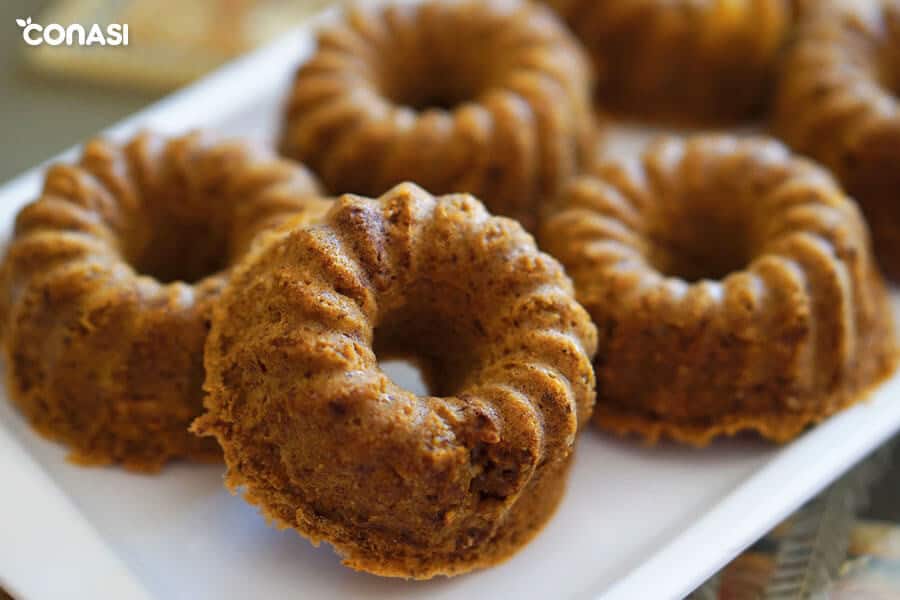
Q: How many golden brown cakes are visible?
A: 6